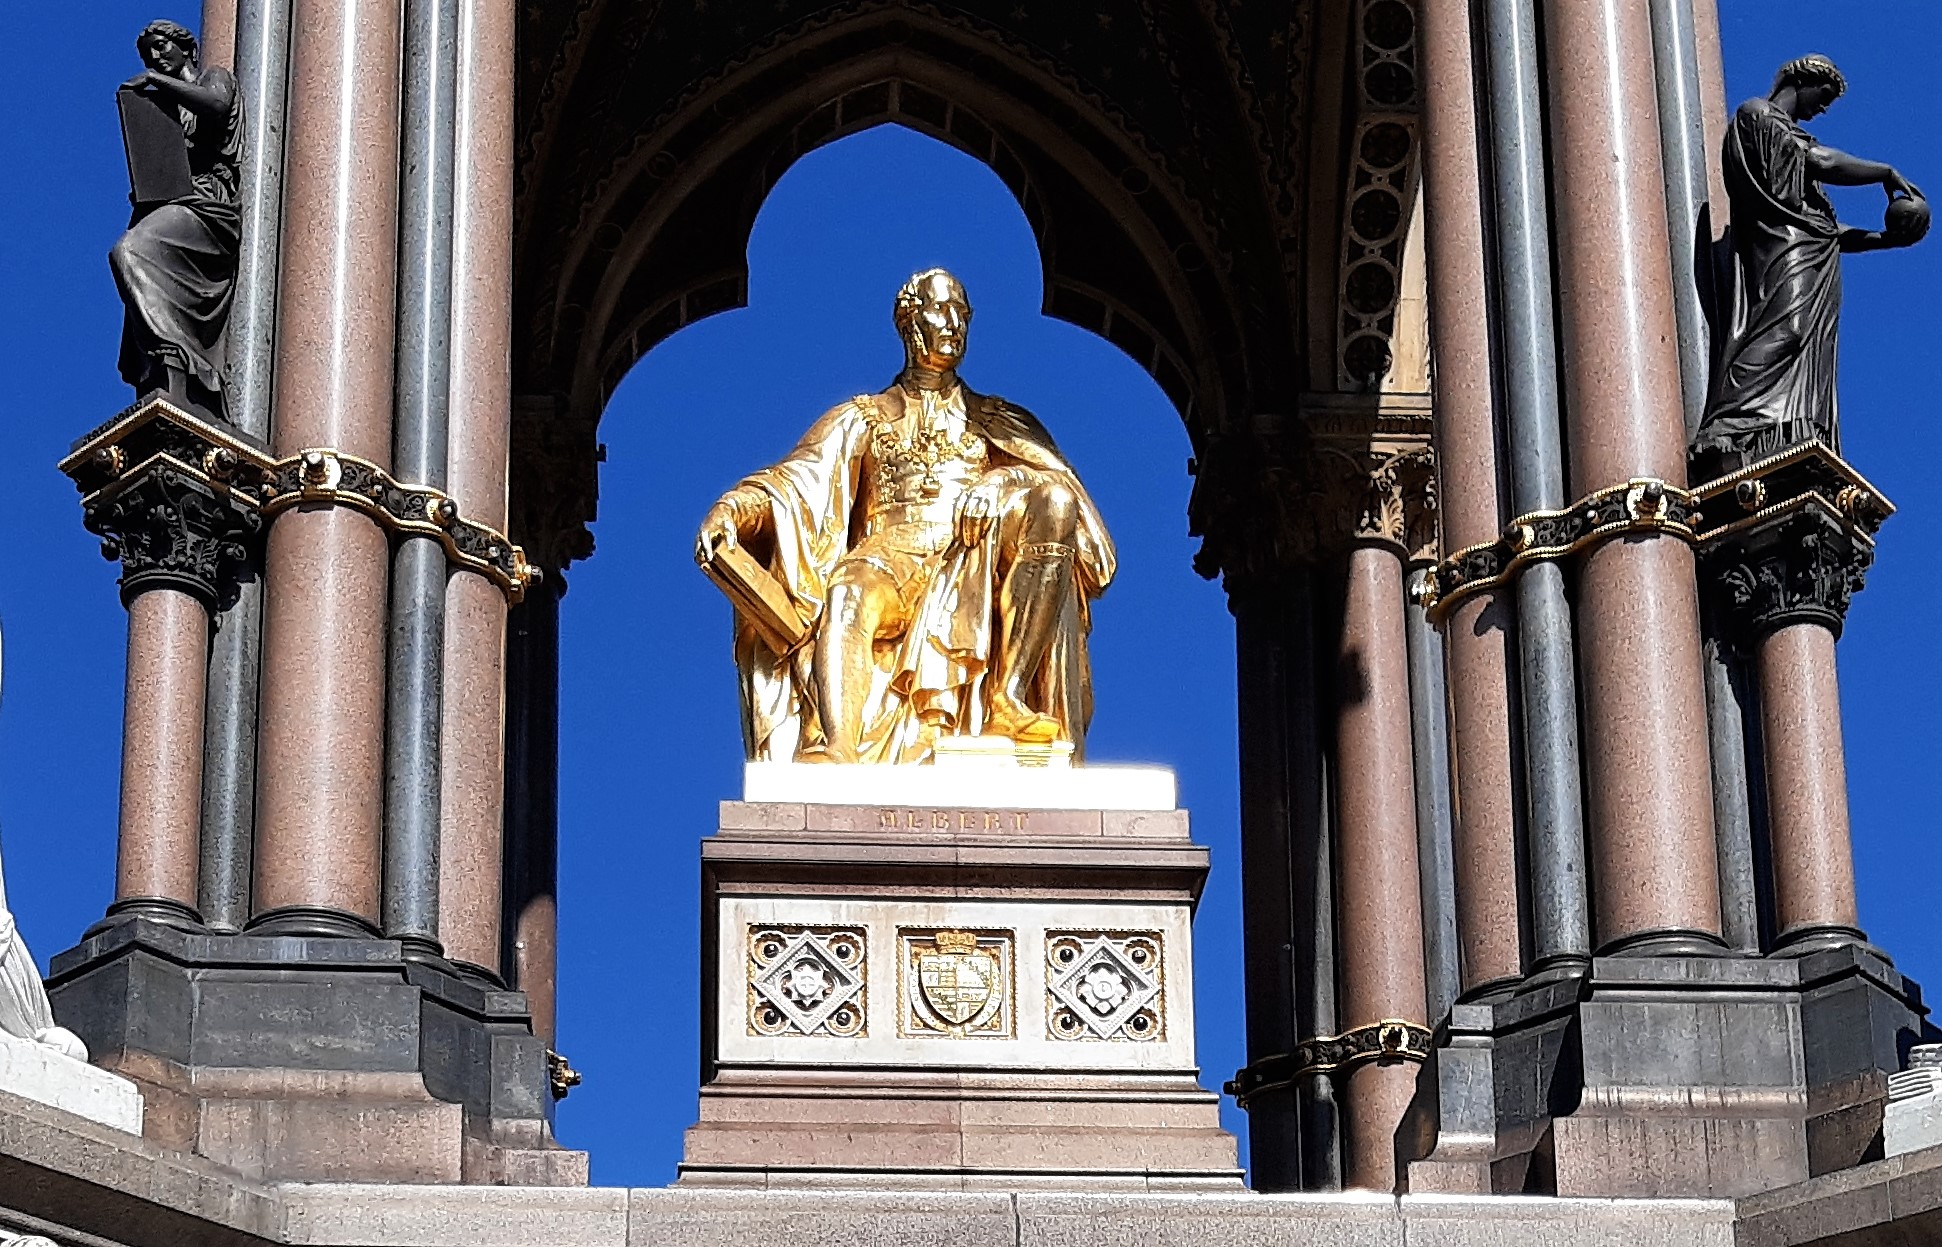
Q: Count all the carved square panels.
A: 3